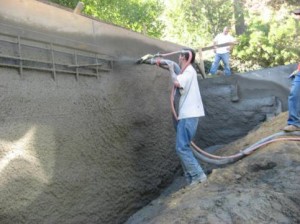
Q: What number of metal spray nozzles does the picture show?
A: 1